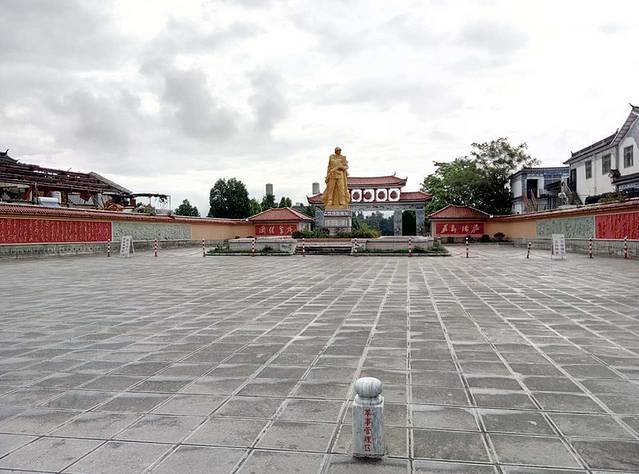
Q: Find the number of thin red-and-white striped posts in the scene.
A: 11